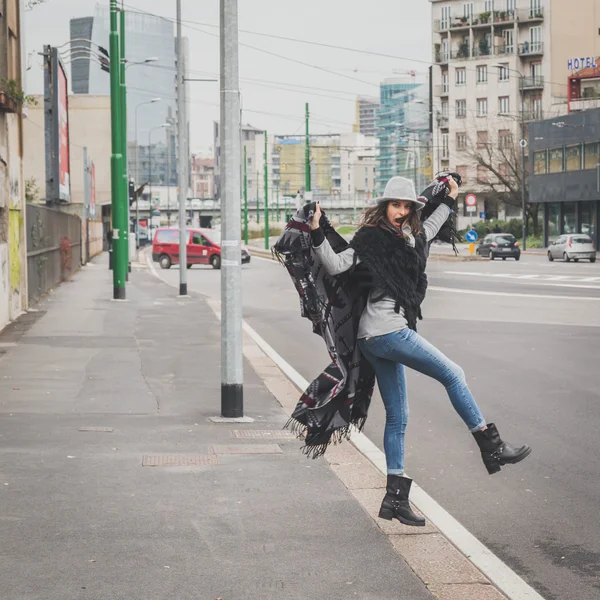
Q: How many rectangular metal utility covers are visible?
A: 4